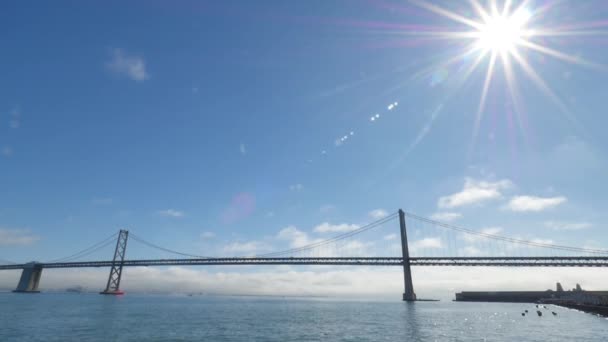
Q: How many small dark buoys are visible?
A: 6